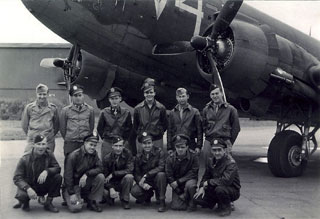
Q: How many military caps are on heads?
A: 12